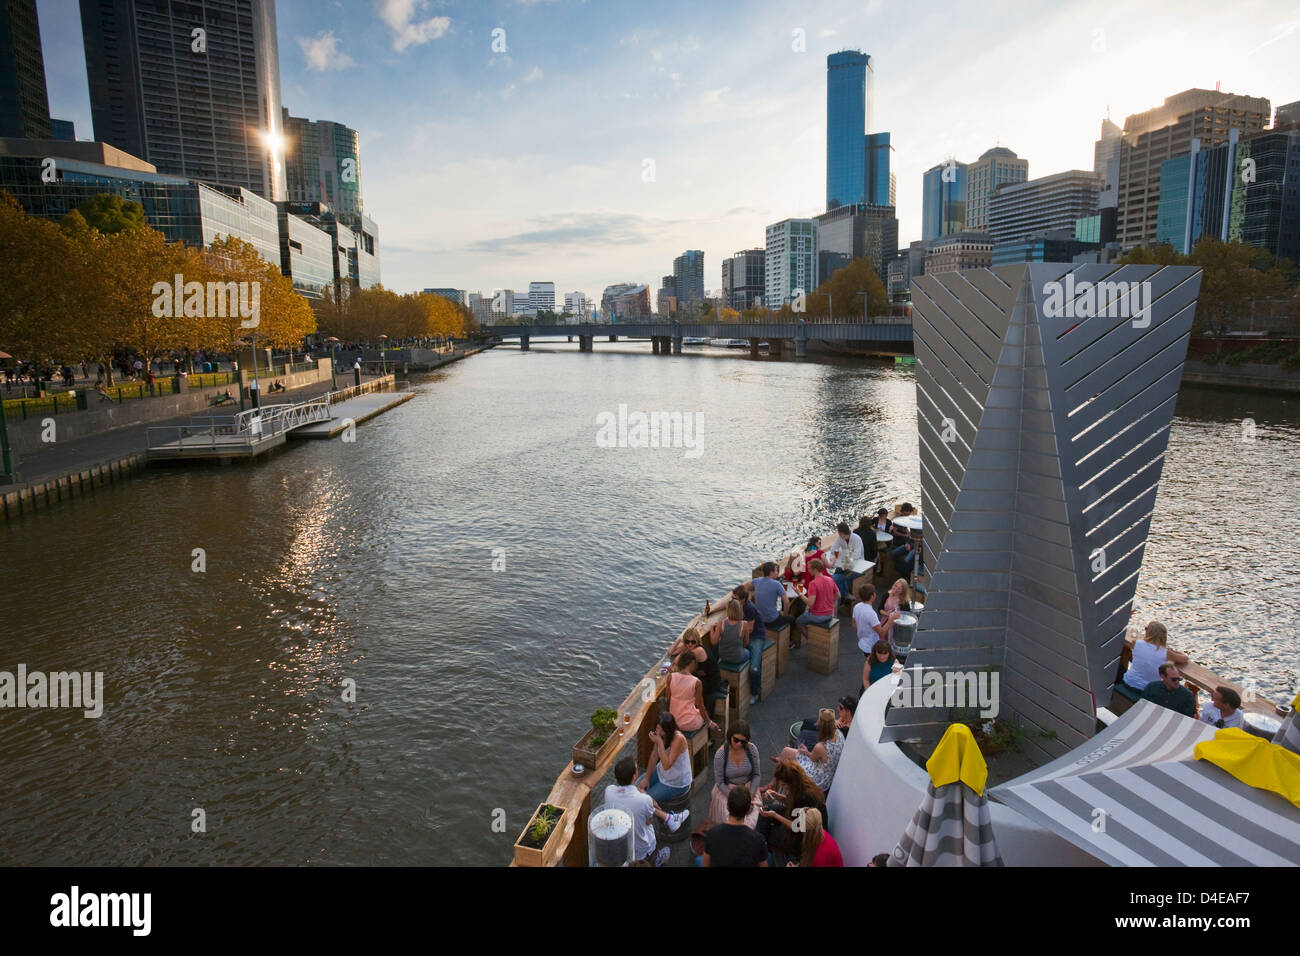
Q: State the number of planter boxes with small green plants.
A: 2